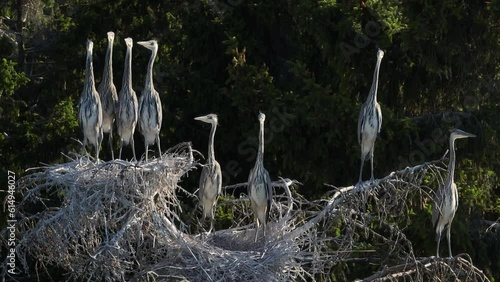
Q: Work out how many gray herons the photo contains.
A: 8